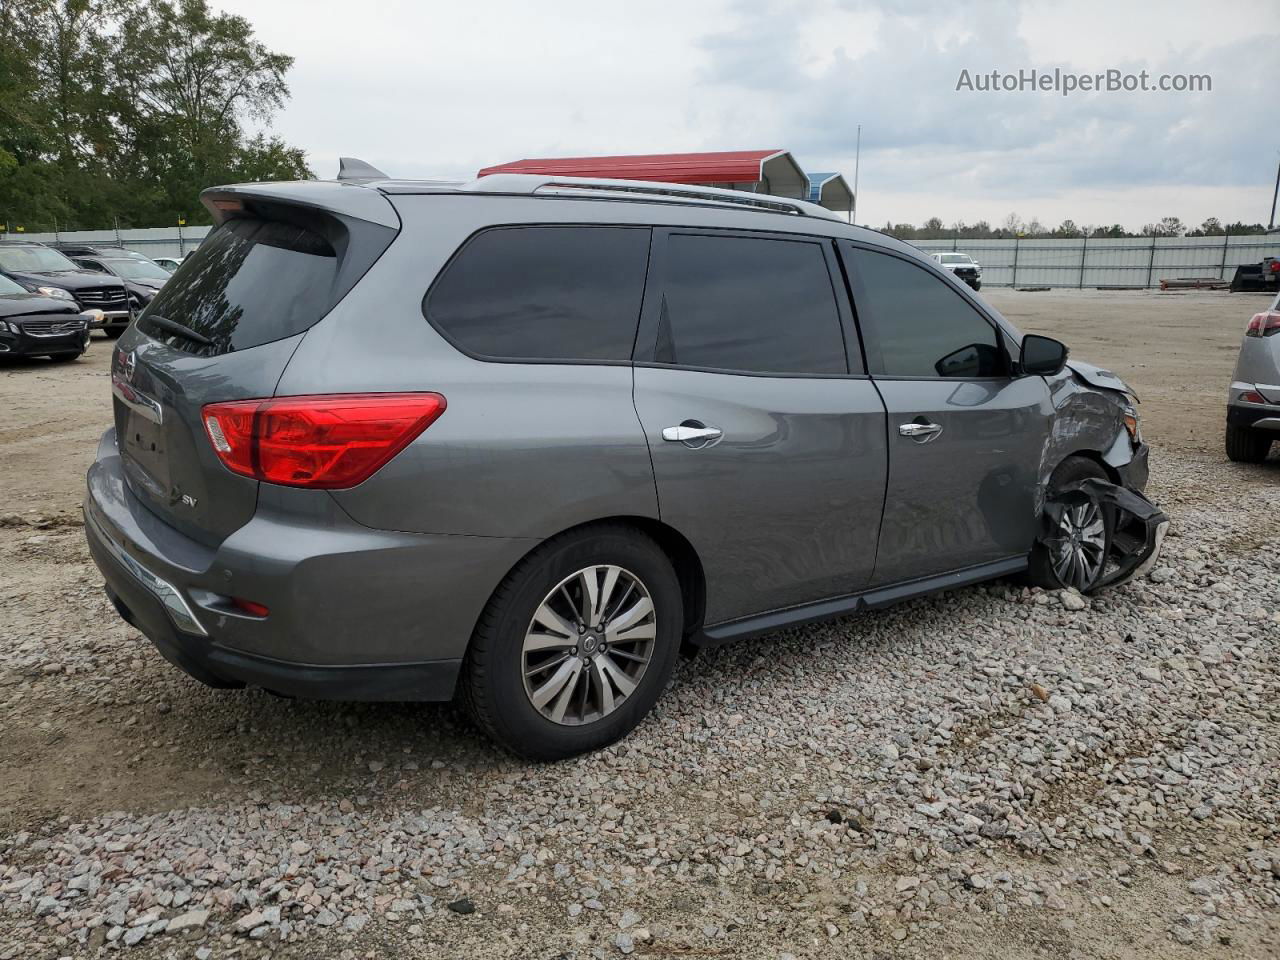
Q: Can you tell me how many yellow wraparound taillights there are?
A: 0